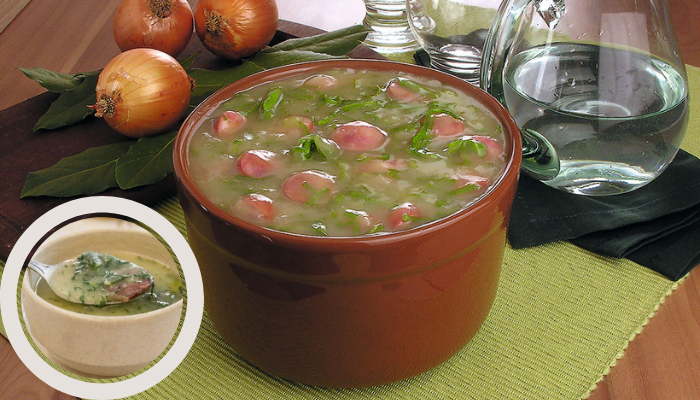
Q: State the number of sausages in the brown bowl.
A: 14